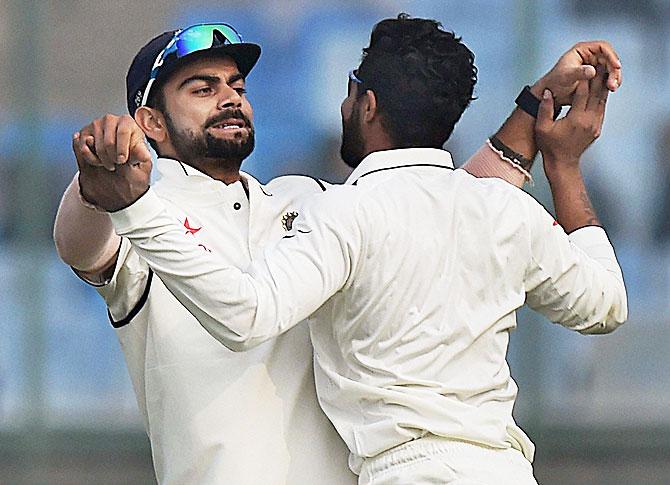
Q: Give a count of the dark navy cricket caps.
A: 1